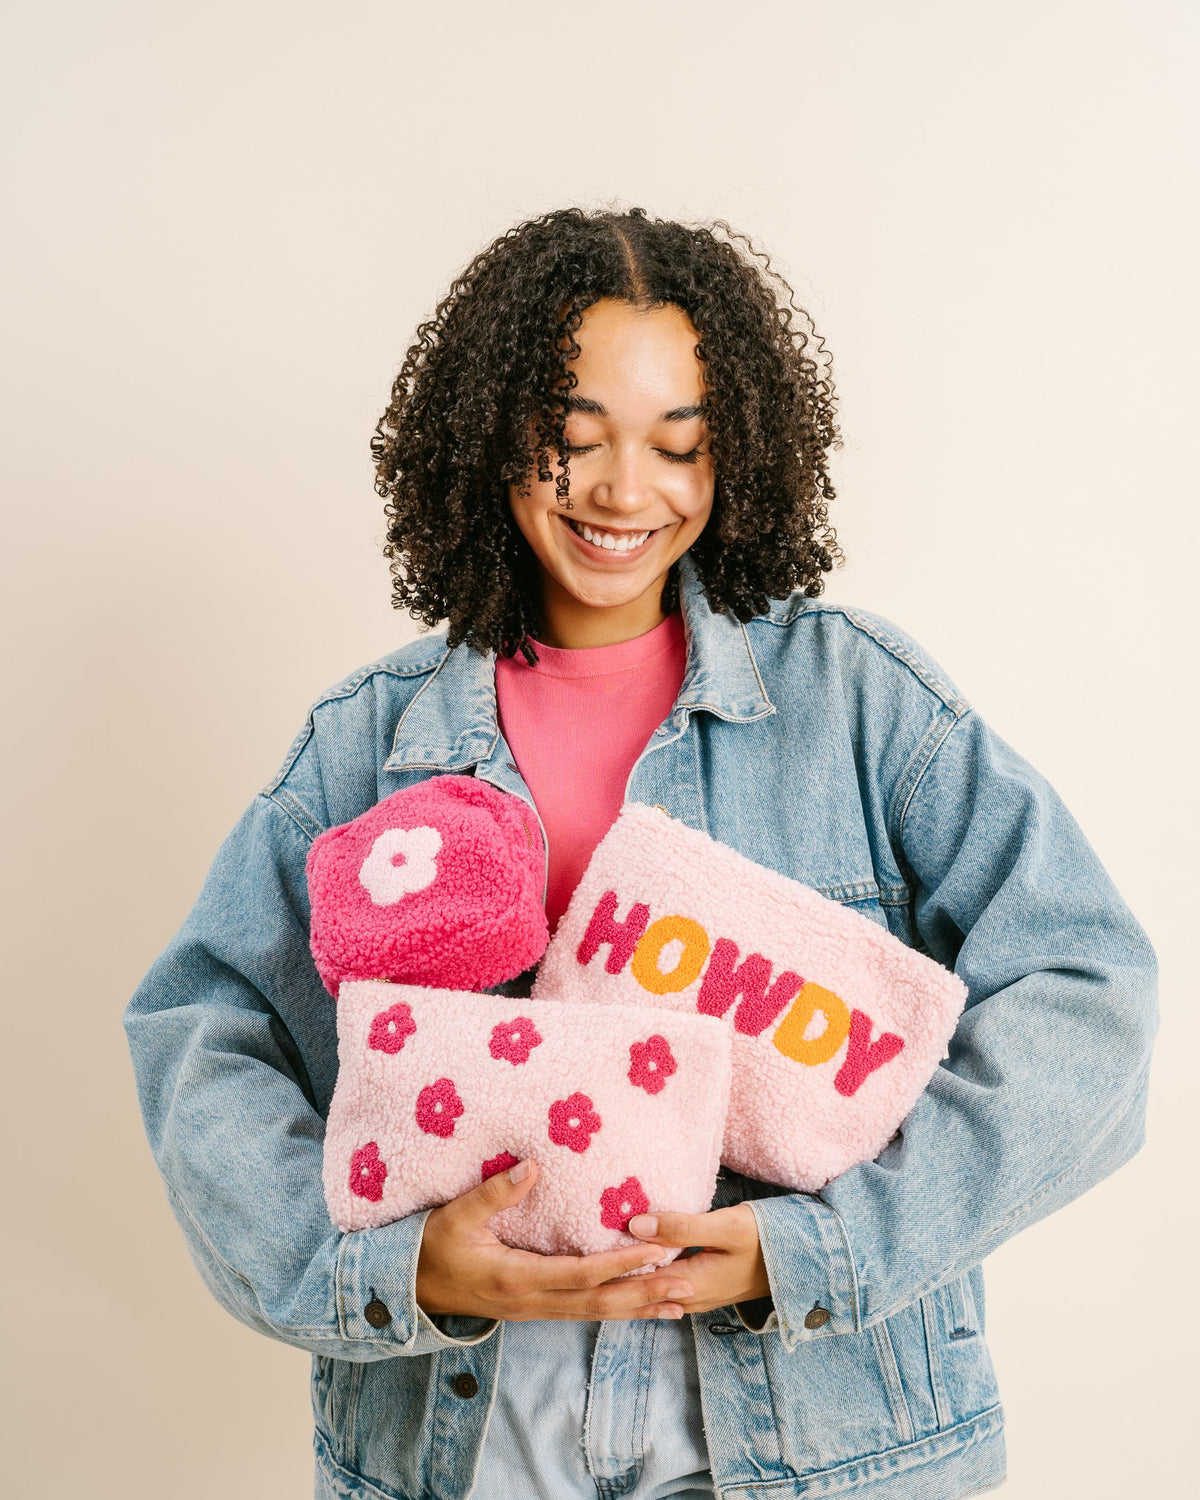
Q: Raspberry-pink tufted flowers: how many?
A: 8